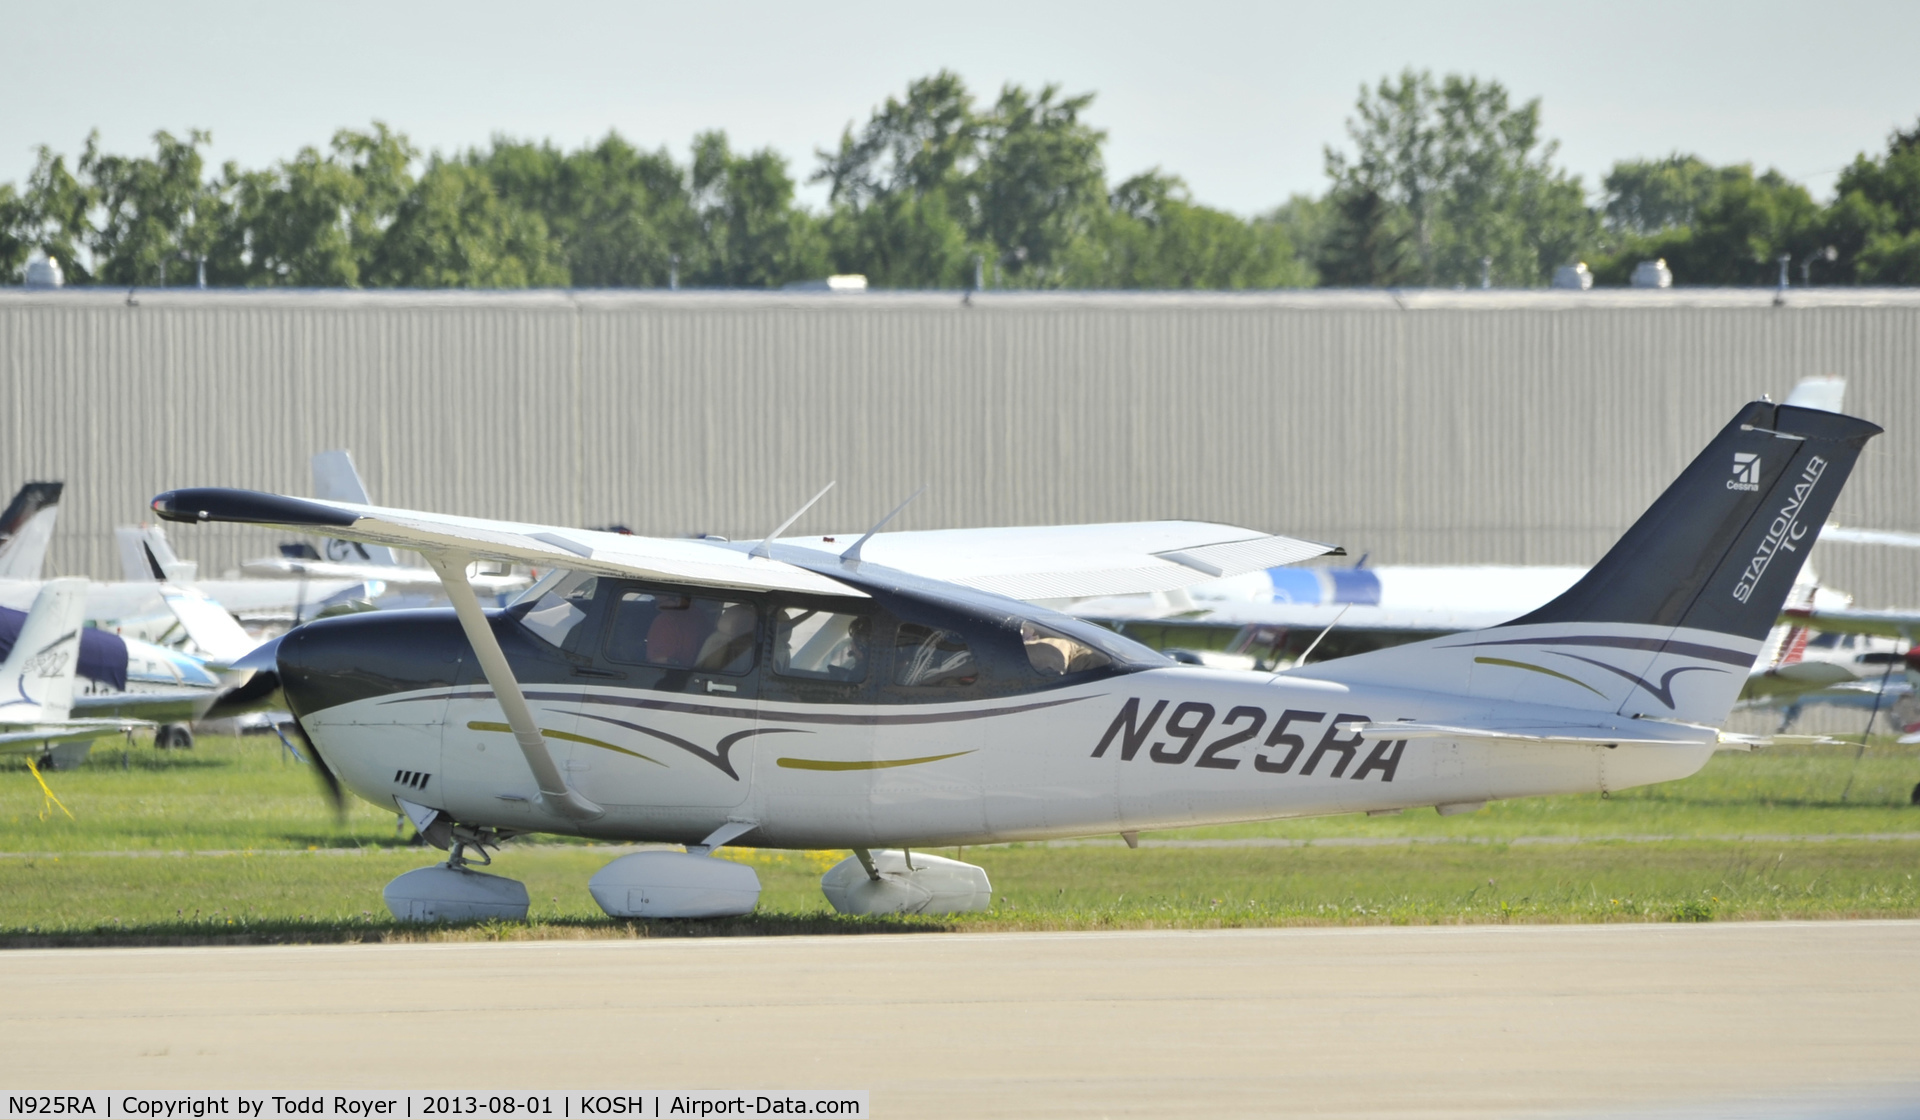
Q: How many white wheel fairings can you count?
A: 3